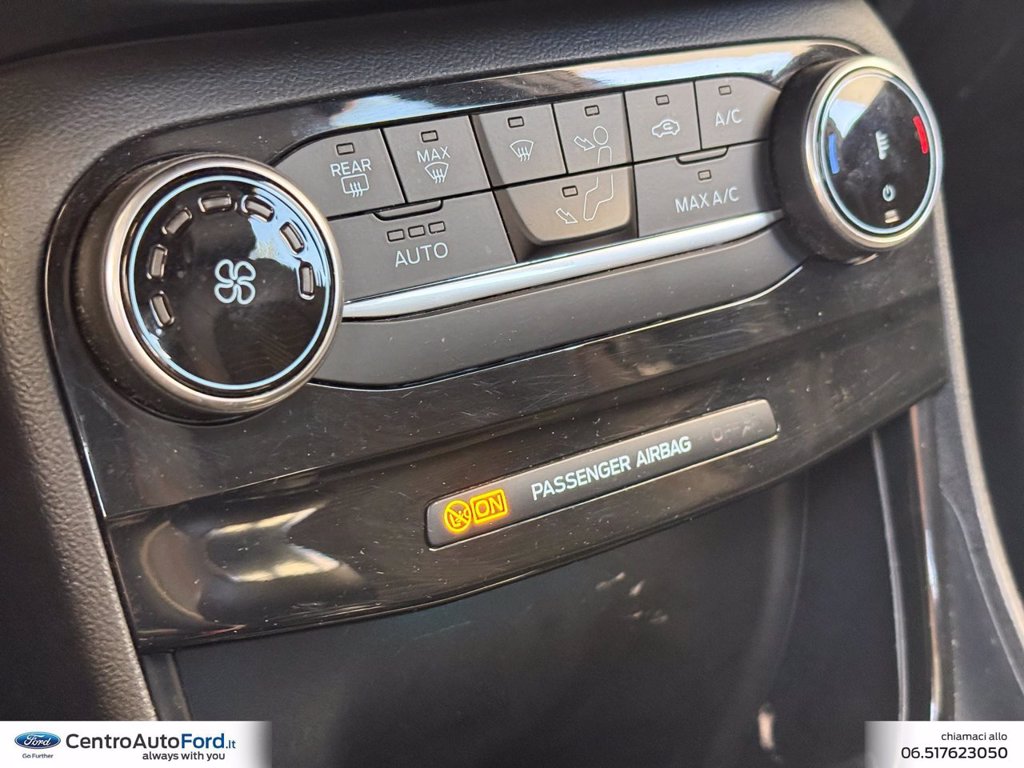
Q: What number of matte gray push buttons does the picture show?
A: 9